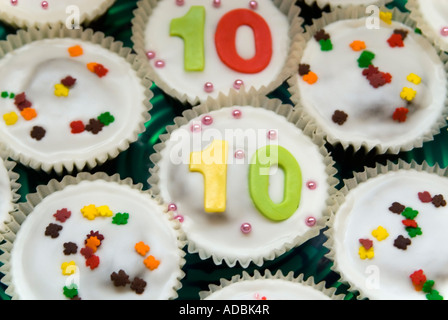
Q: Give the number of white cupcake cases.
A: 11